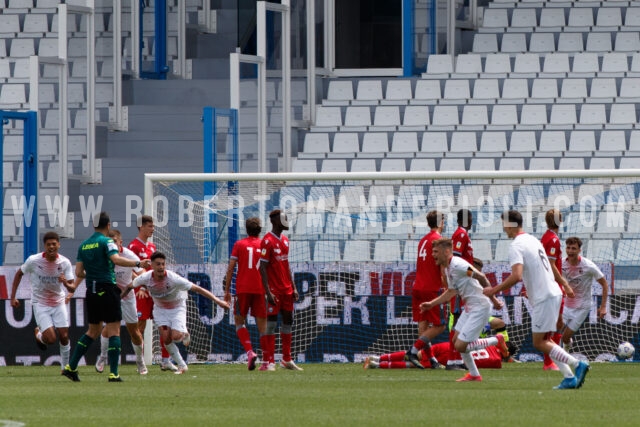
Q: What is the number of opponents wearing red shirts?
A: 7